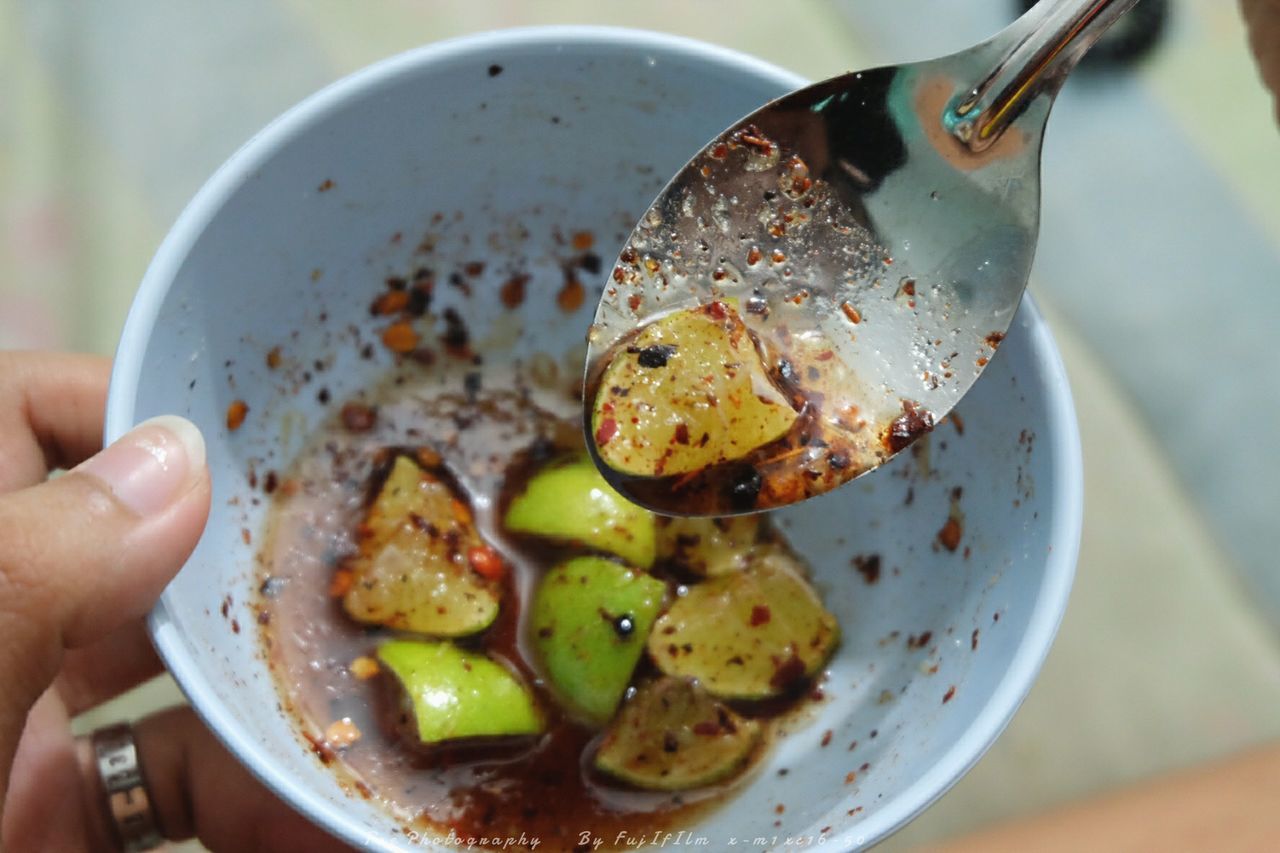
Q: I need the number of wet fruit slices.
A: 8